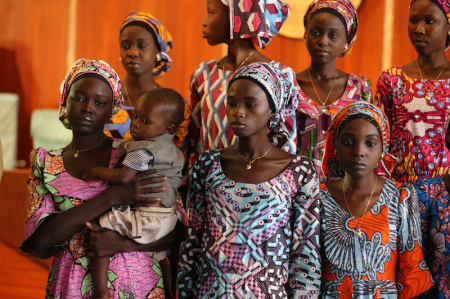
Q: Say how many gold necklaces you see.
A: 7